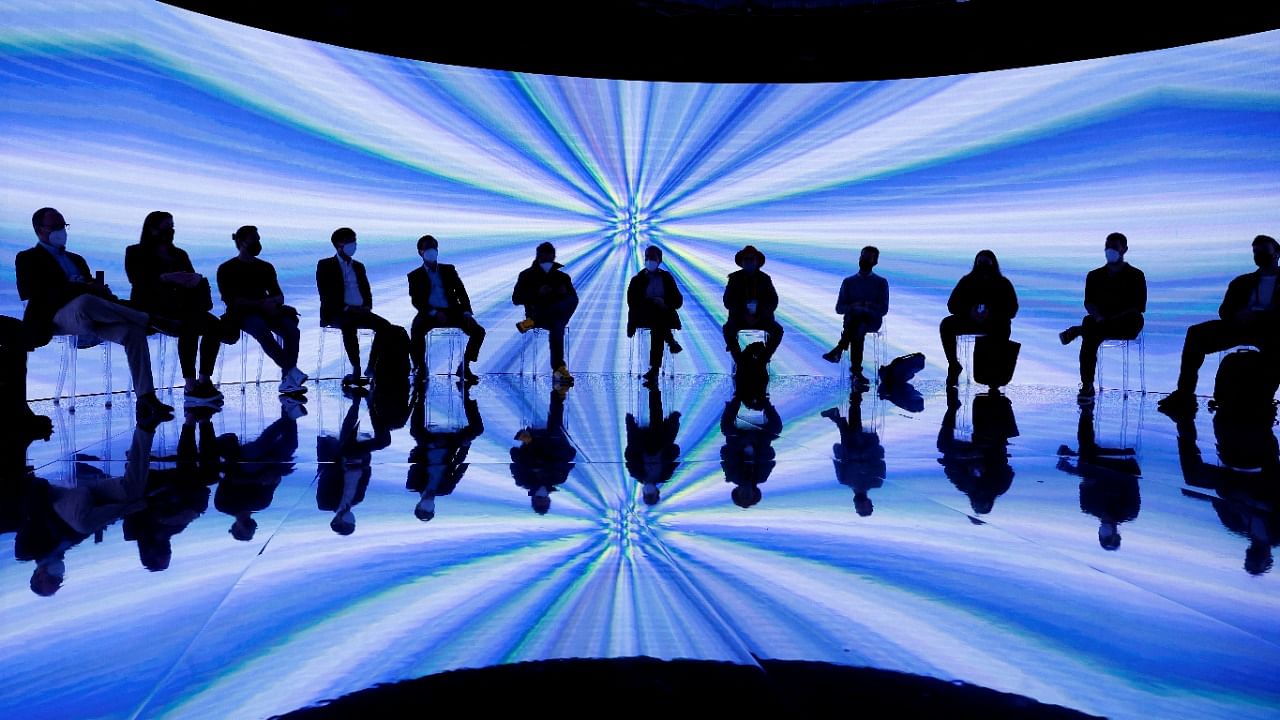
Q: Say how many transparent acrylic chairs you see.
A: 12